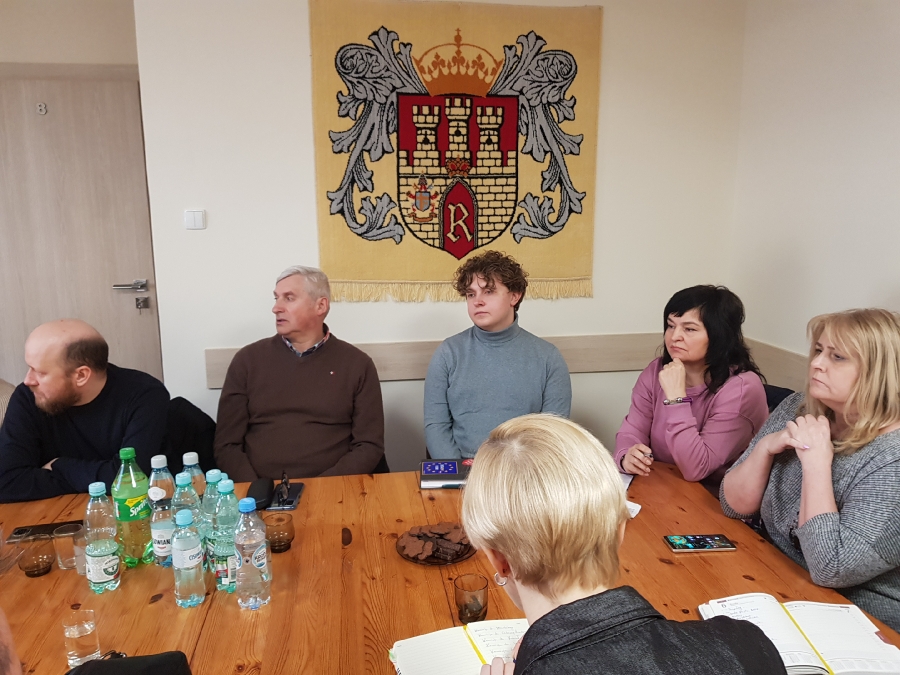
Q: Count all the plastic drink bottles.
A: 10